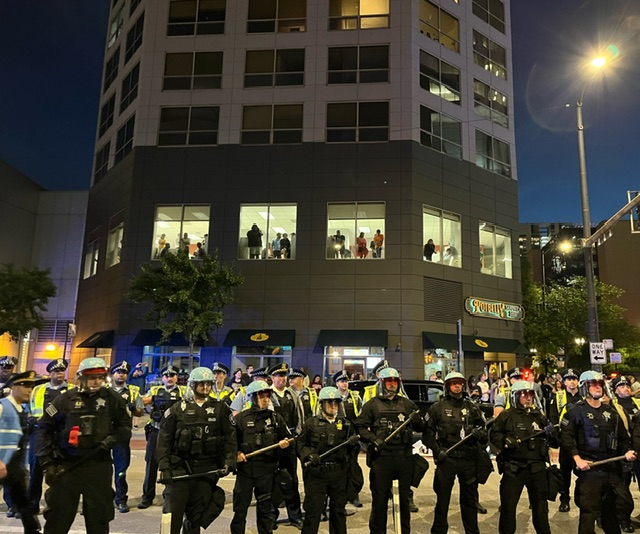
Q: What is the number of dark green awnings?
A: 5